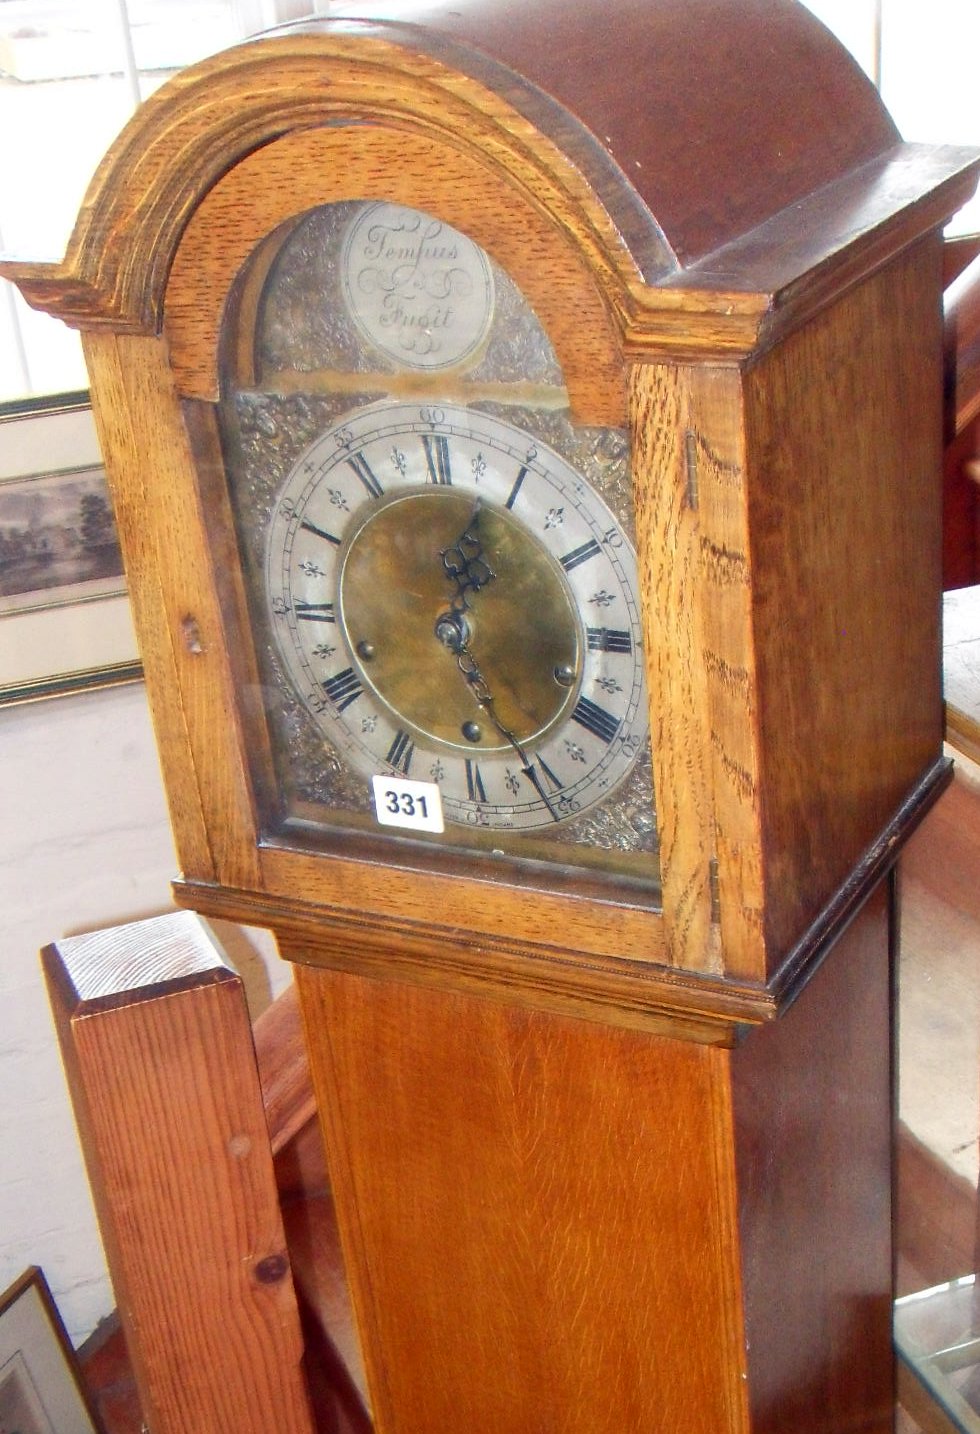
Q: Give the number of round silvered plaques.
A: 1